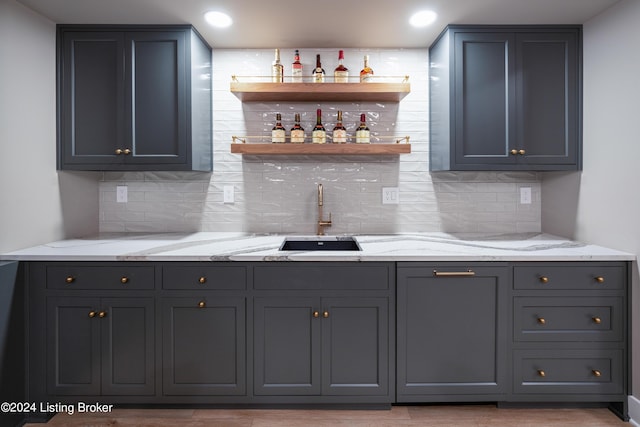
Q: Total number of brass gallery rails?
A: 2